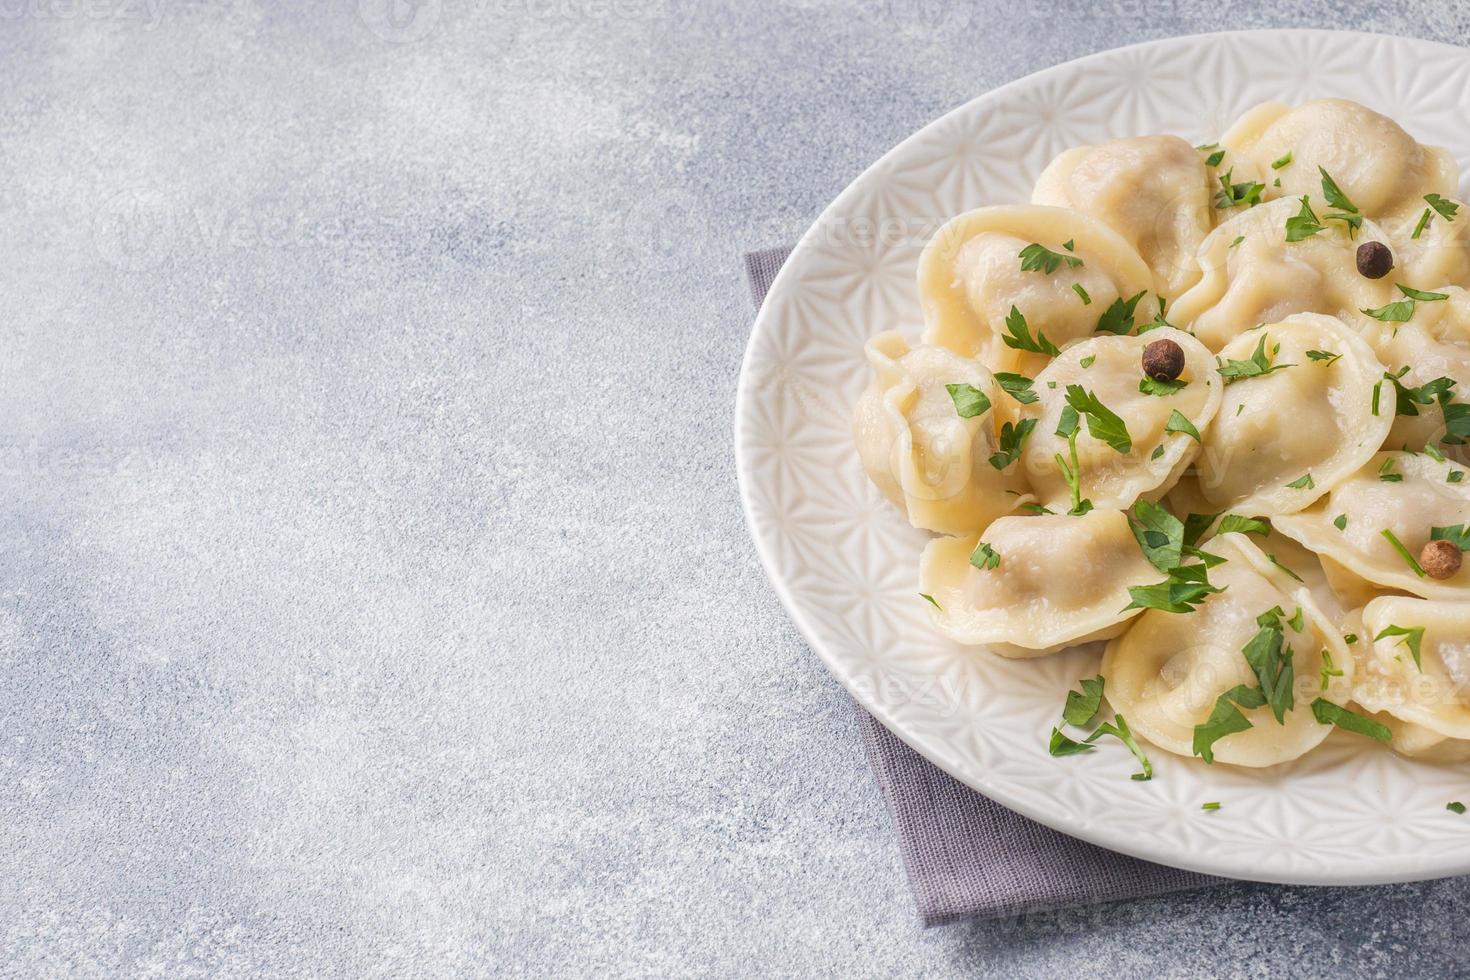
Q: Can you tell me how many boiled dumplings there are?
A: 13